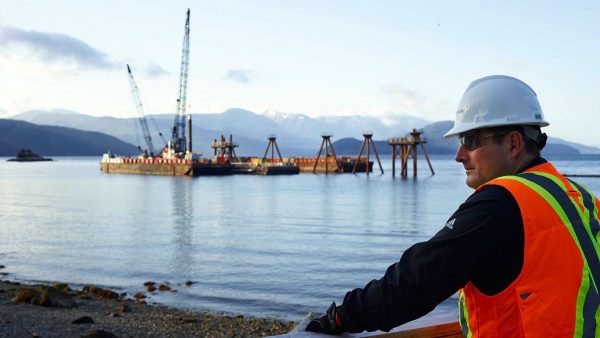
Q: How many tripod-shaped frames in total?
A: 3